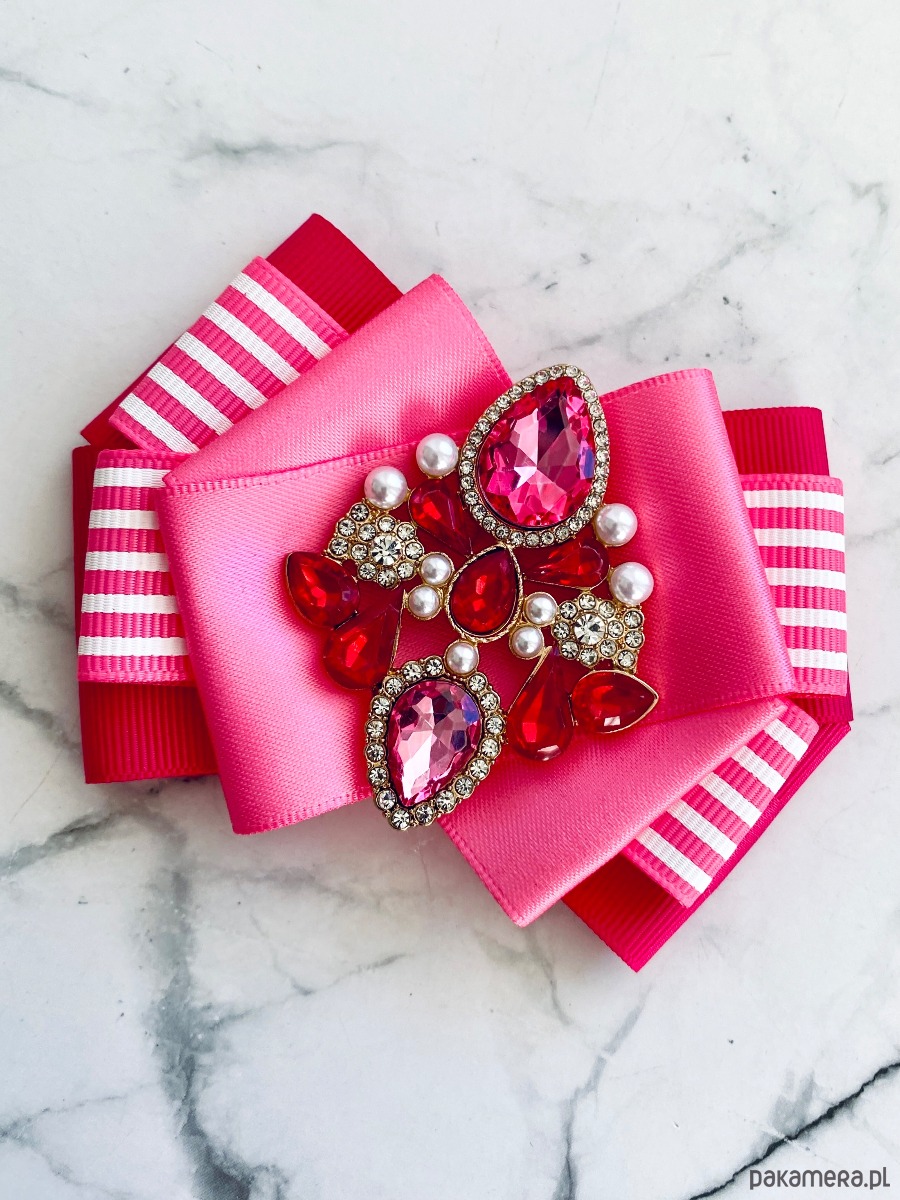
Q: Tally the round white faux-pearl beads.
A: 9